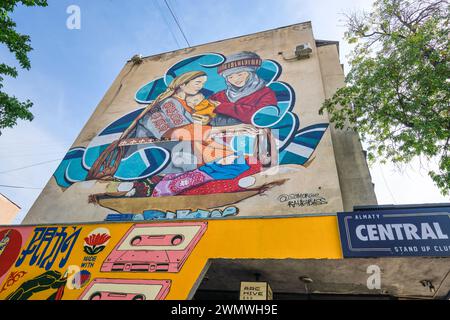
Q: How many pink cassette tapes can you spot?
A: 2